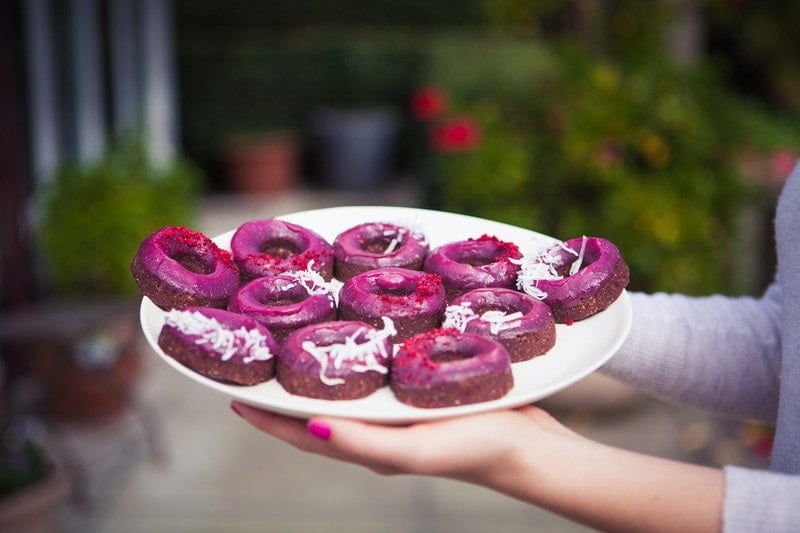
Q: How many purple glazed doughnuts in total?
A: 11